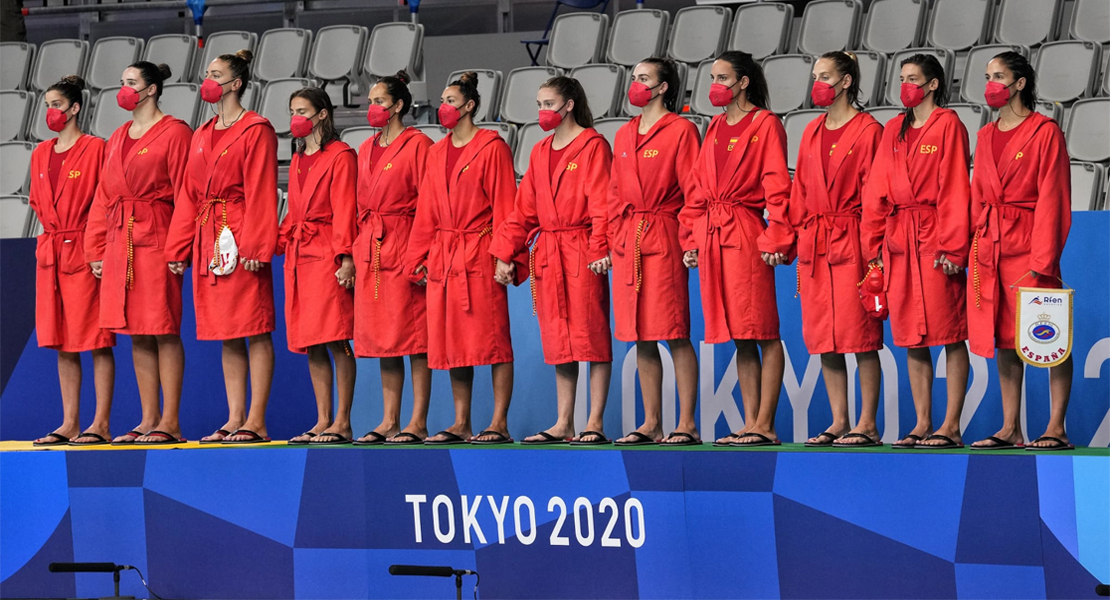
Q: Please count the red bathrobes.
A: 12